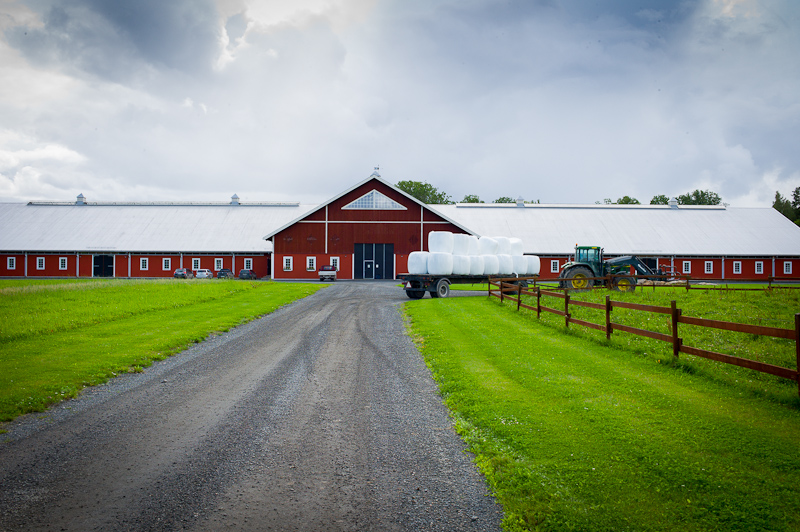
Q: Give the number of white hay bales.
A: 14